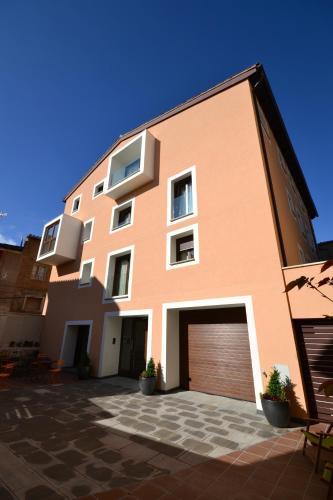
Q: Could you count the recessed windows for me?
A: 8